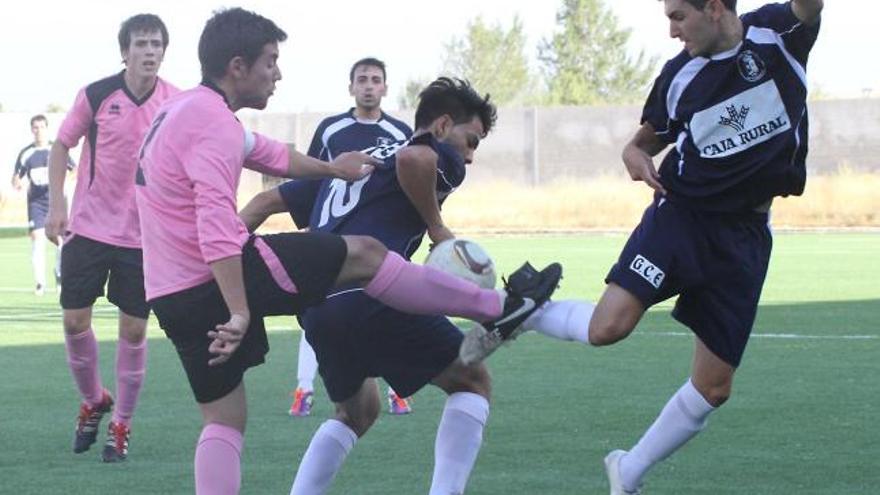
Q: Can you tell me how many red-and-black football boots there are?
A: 2